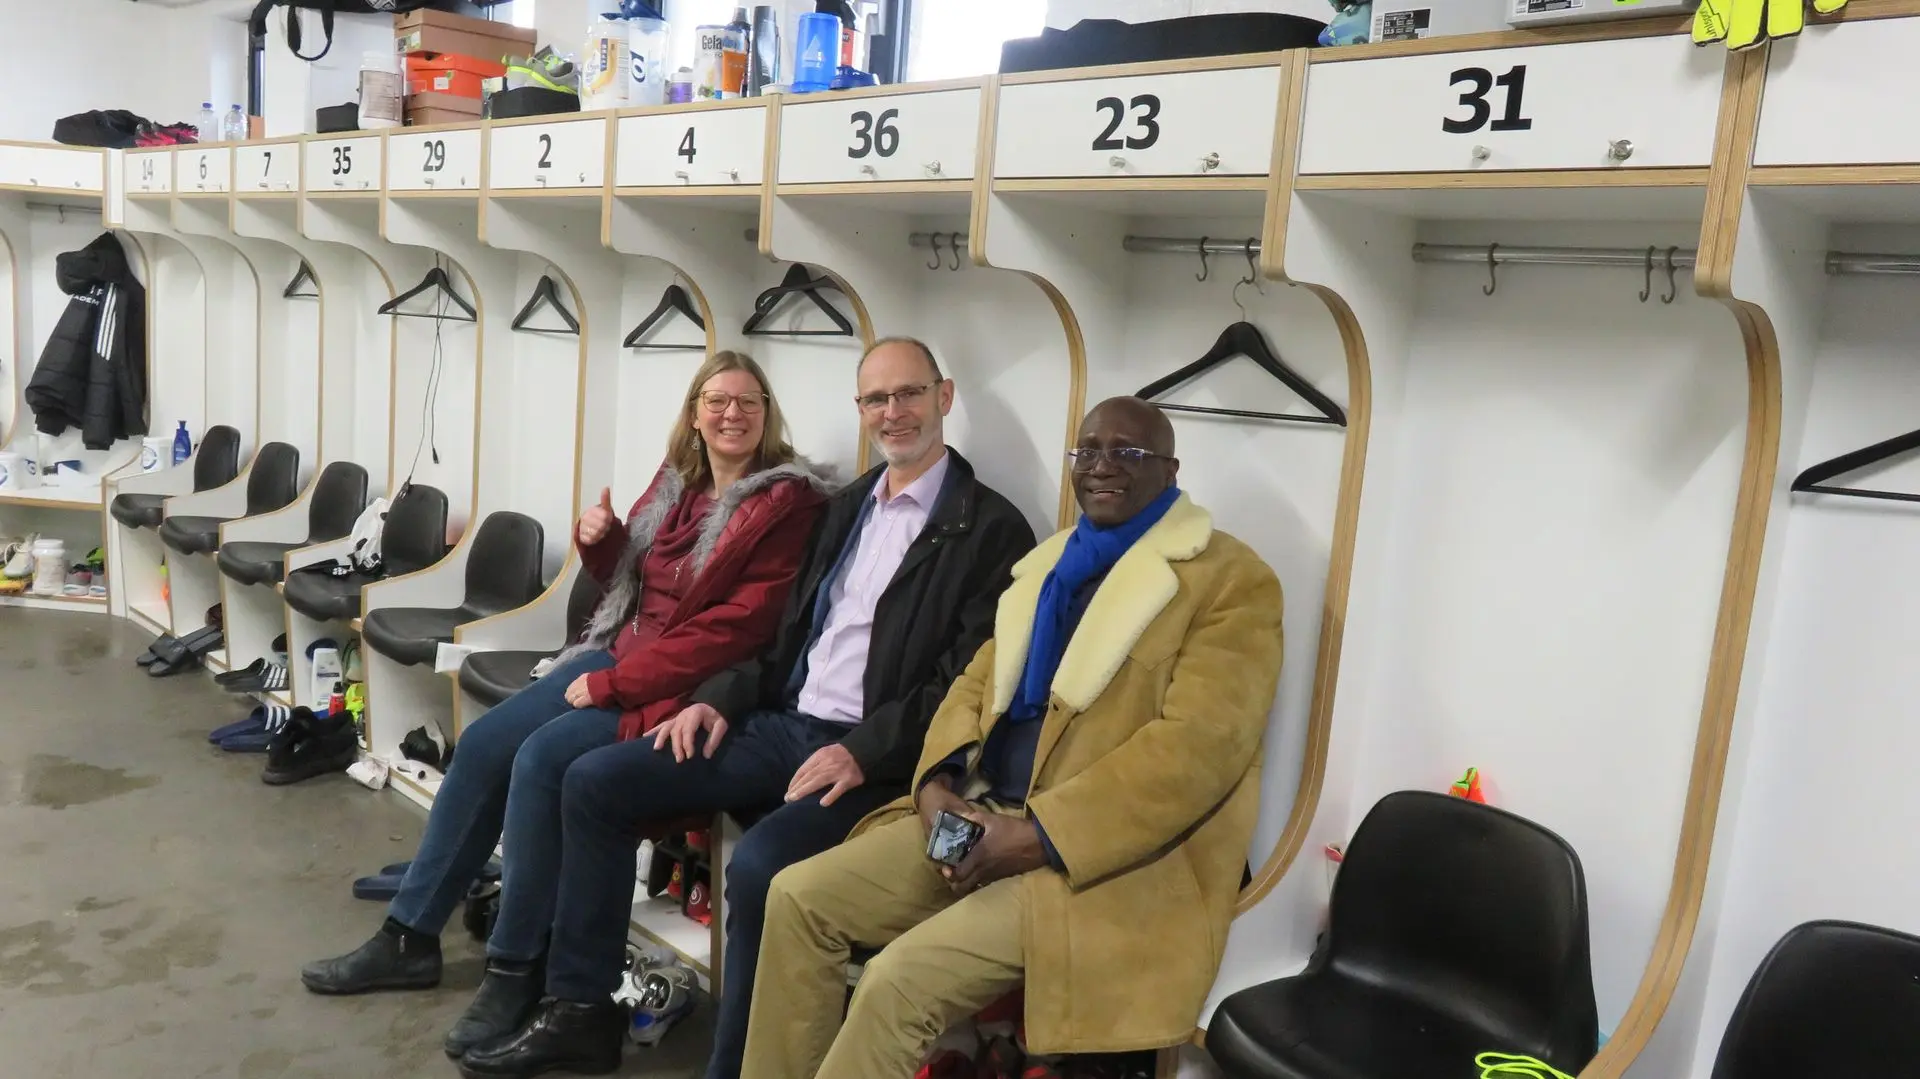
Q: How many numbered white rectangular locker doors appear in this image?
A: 10